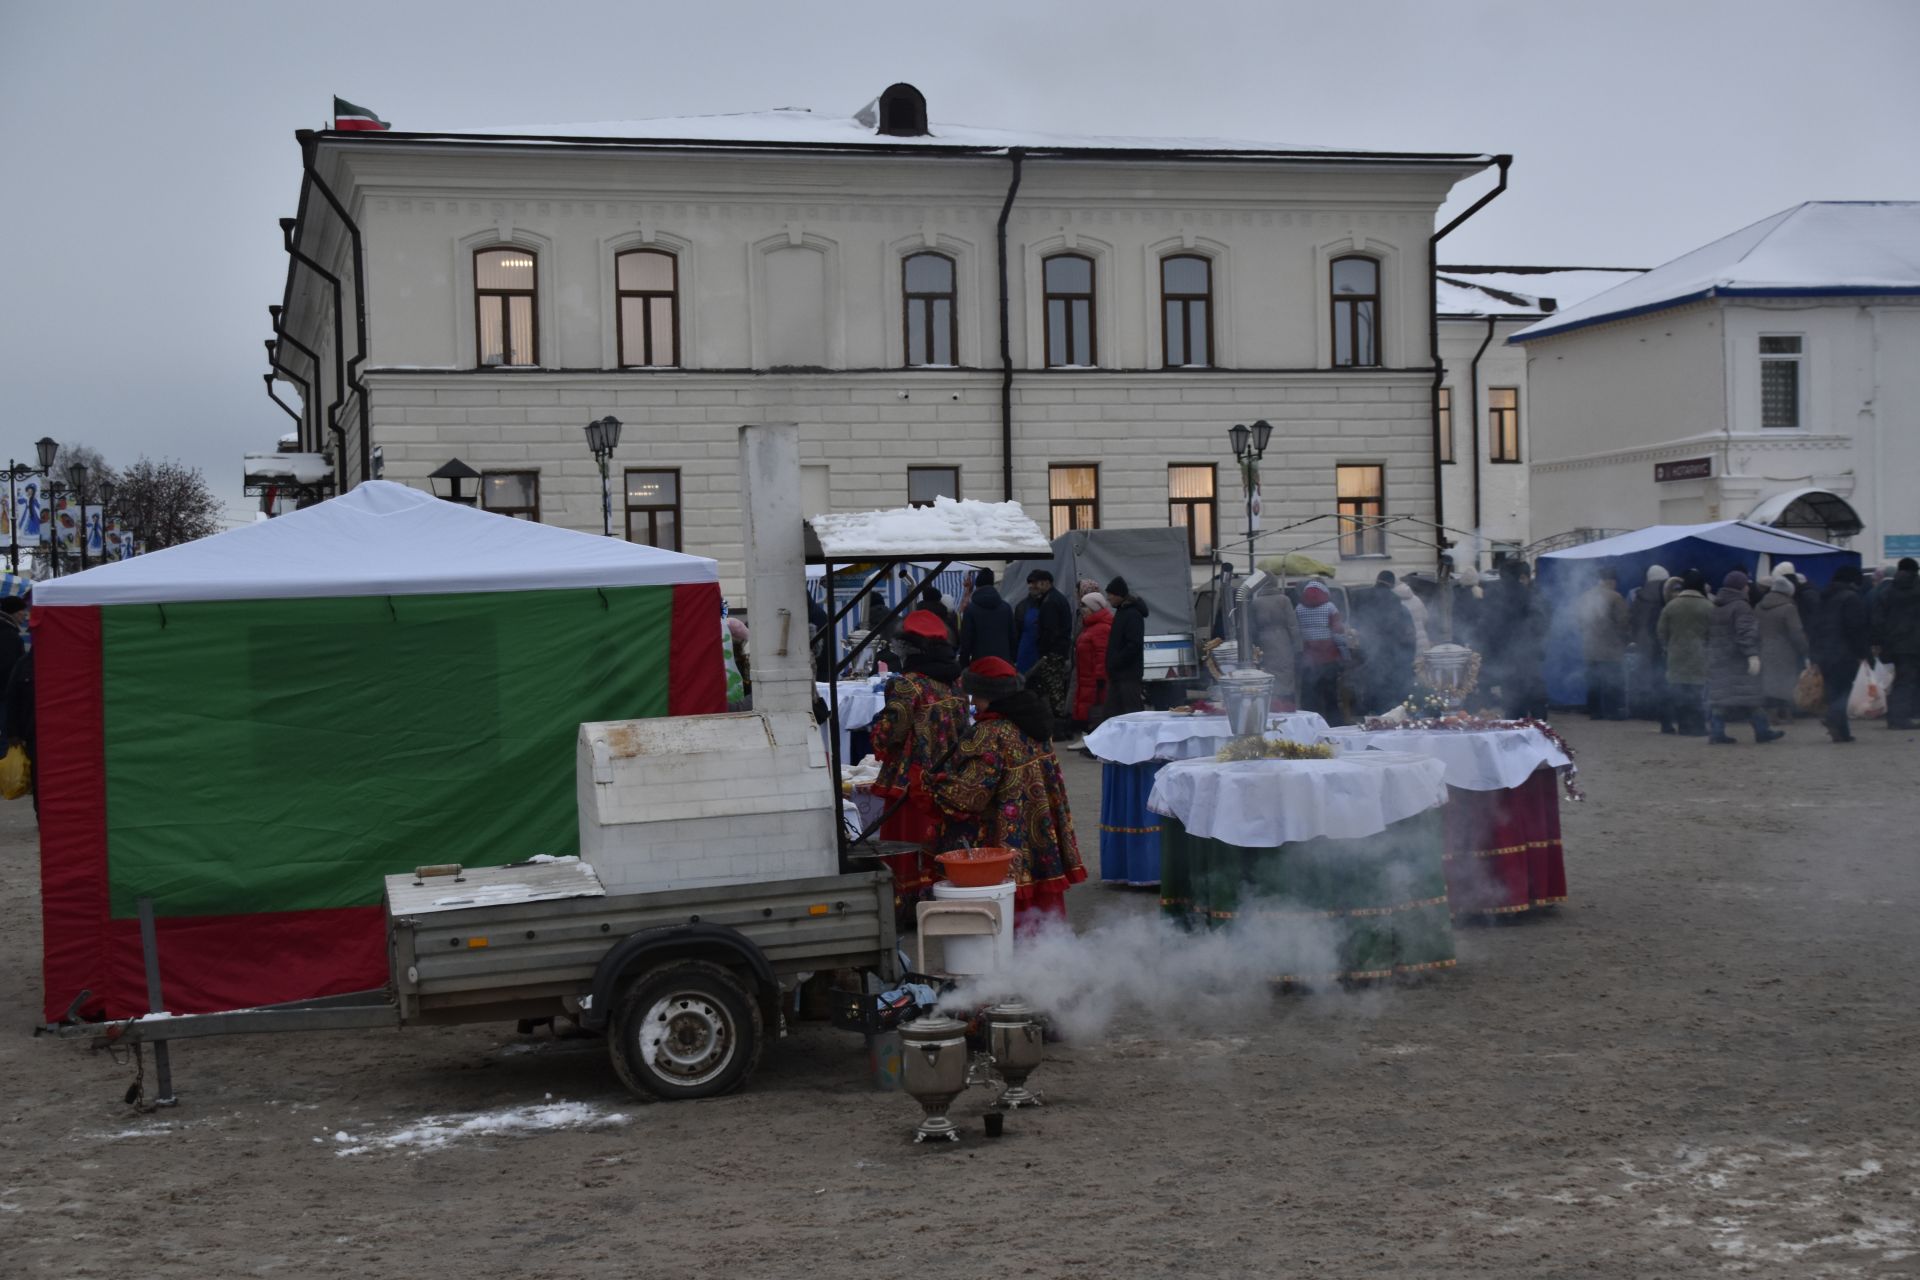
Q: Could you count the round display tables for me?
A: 3